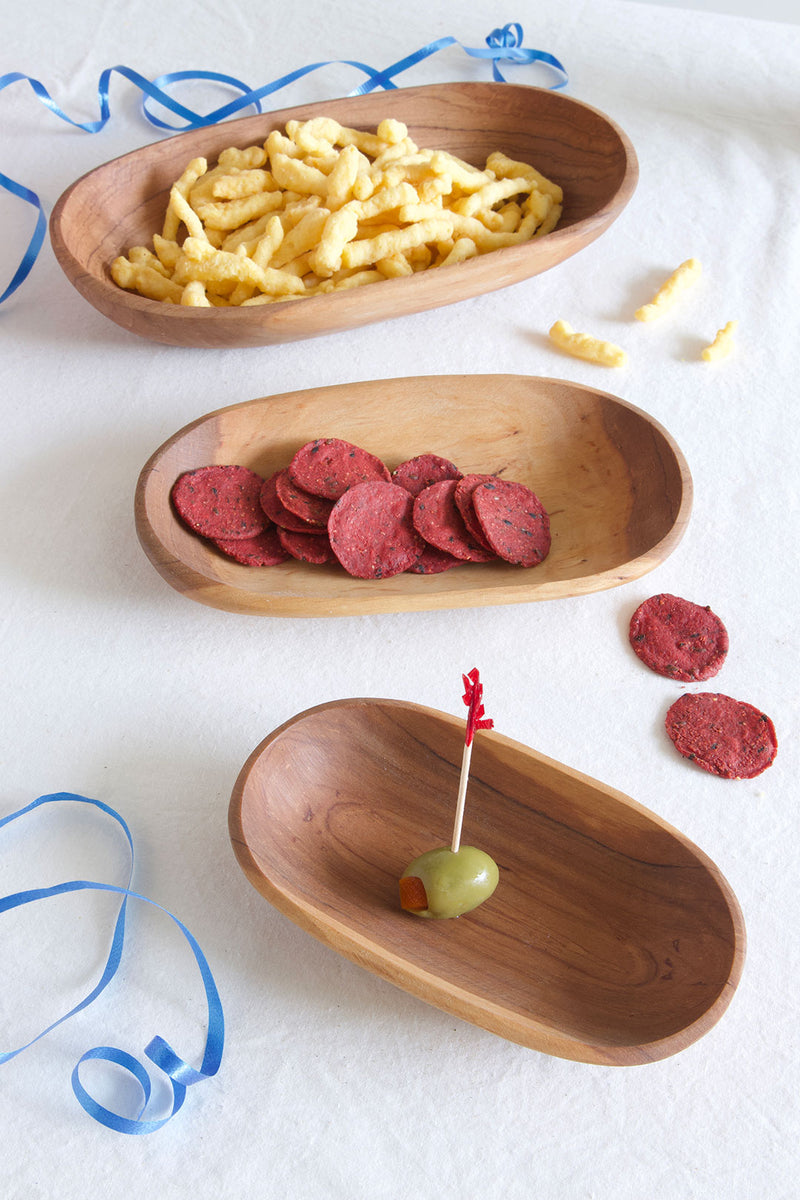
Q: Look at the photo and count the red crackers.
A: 14